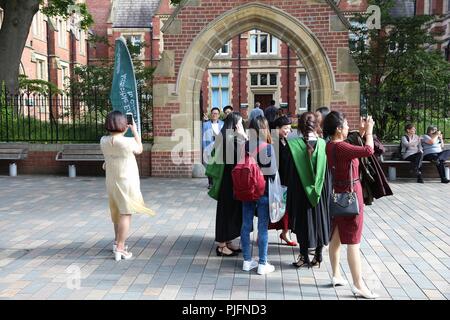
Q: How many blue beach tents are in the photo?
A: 0